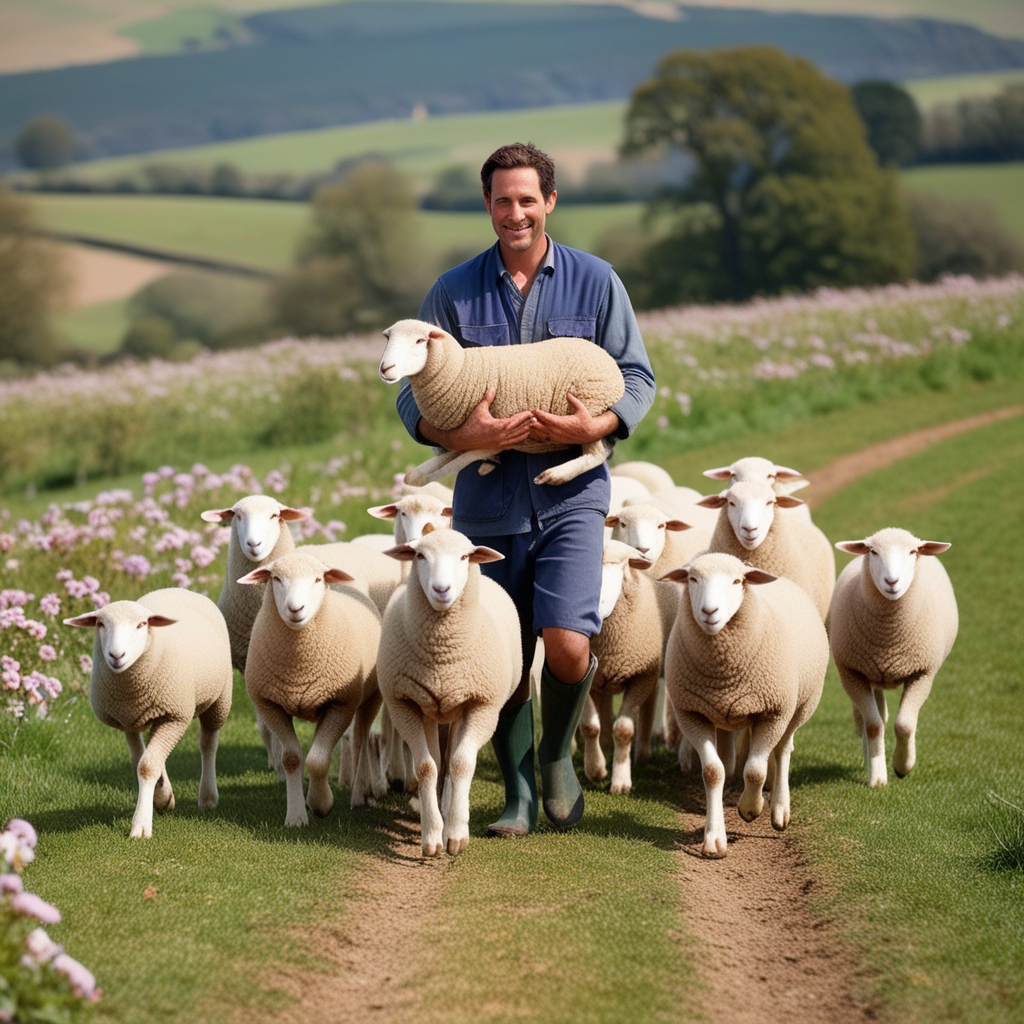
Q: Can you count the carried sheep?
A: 1